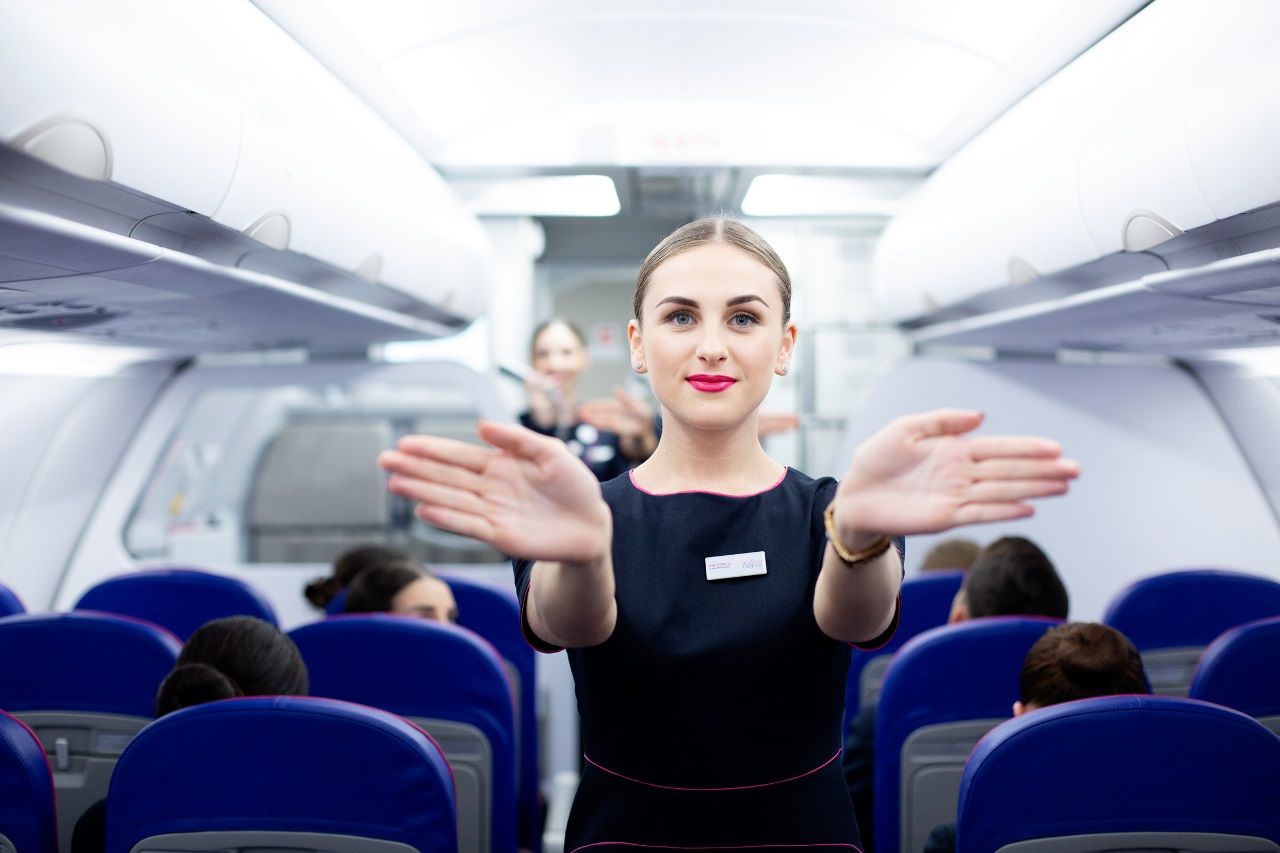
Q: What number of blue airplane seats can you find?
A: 12